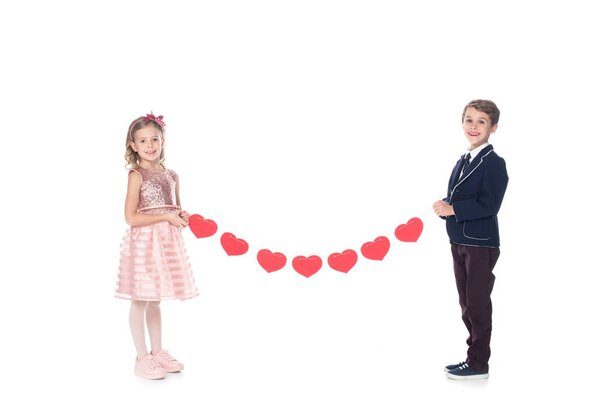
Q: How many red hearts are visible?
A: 7